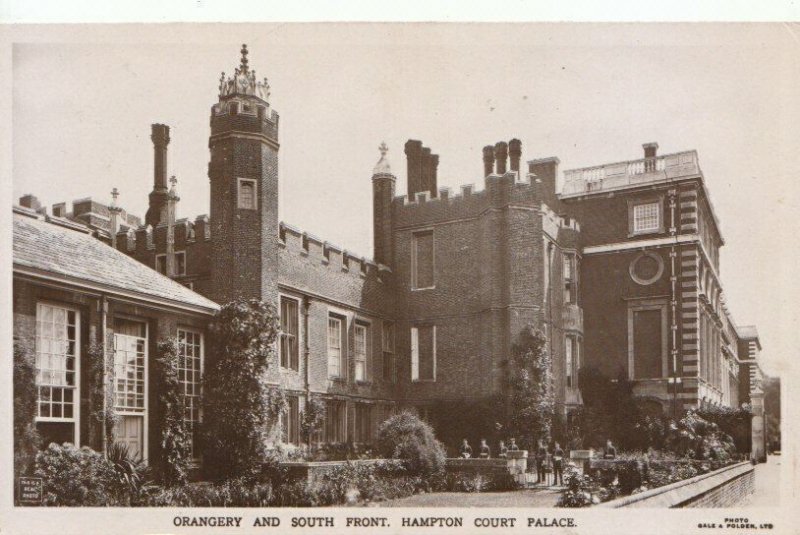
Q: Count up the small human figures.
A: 7